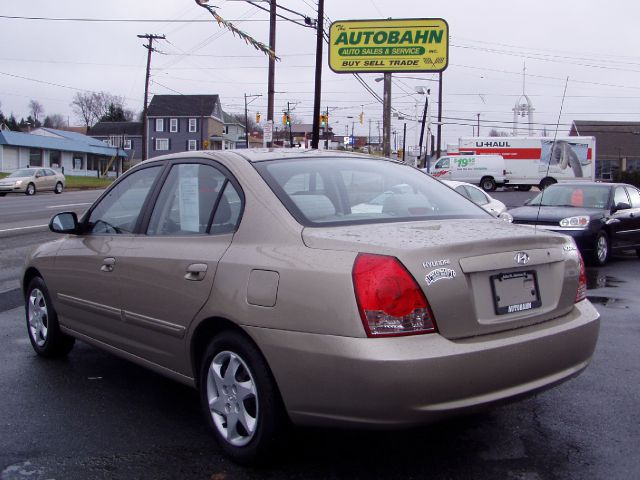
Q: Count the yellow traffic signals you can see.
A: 4